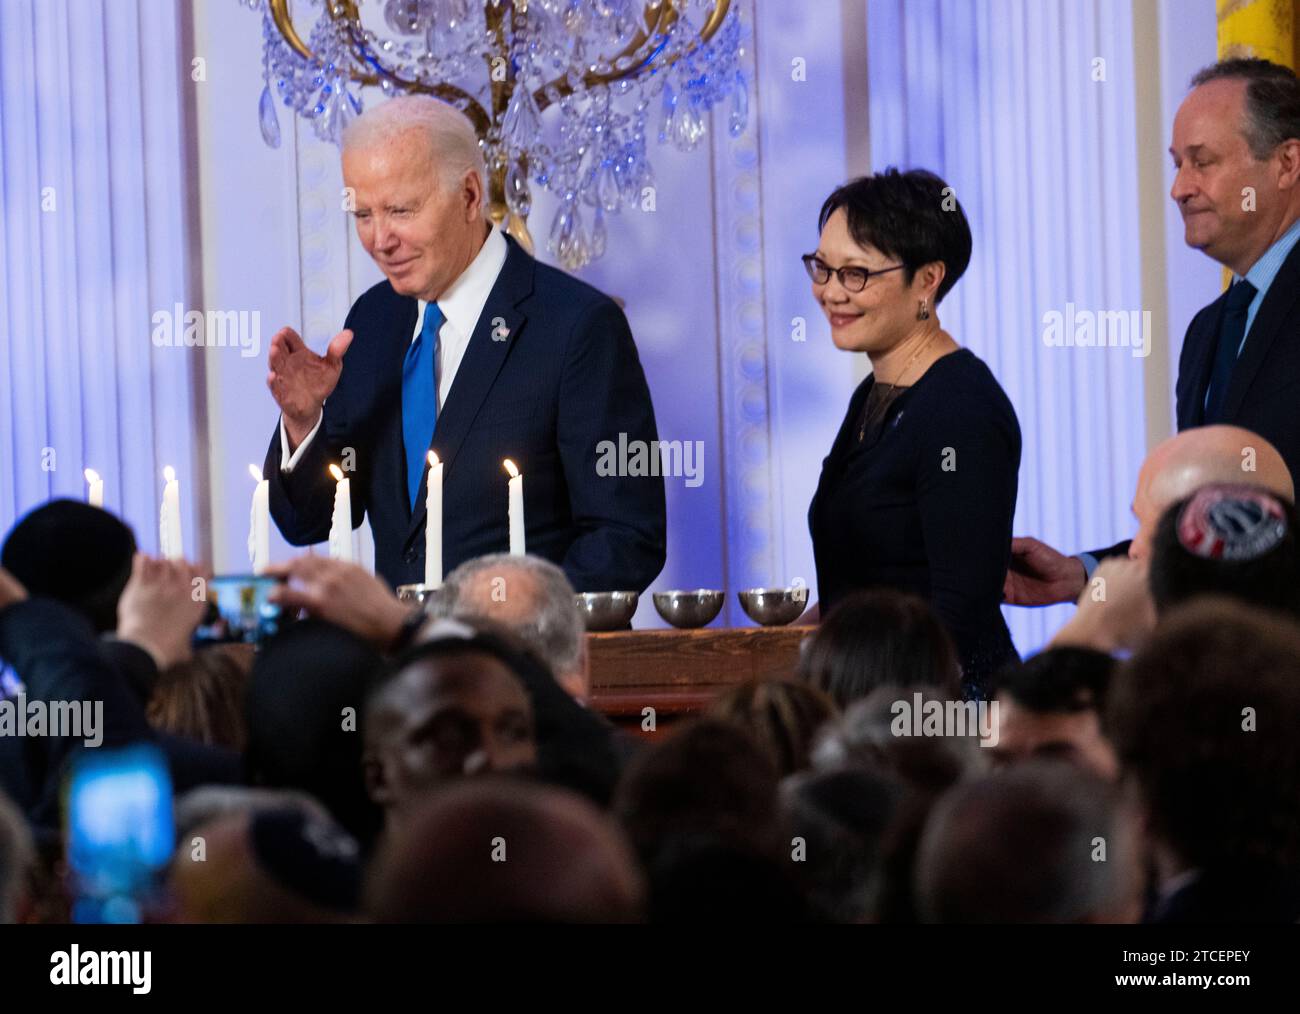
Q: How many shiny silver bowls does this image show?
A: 4